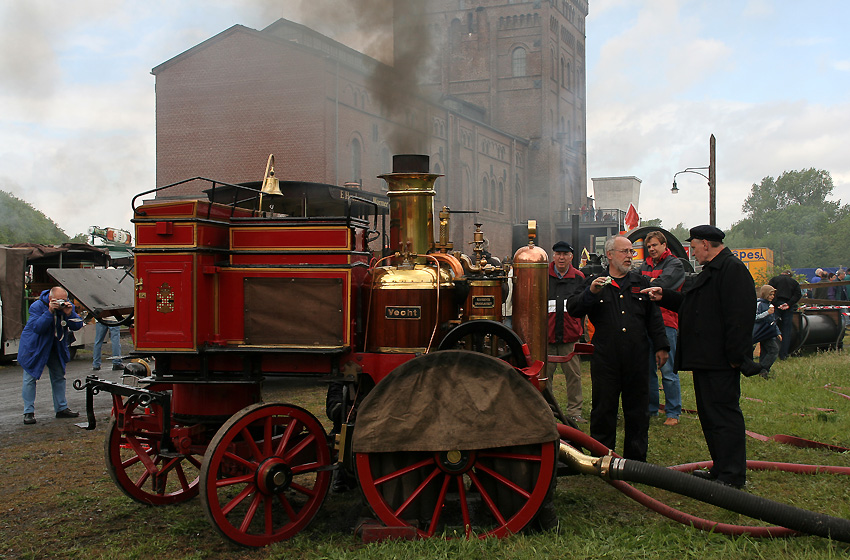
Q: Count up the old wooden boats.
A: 0